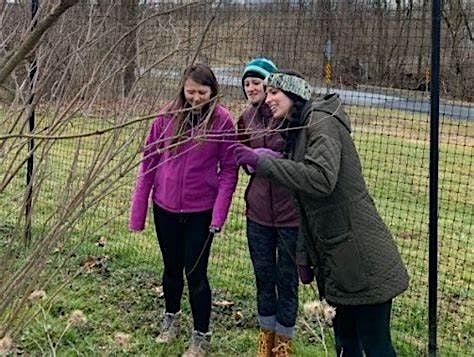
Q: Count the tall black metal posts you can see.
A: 2